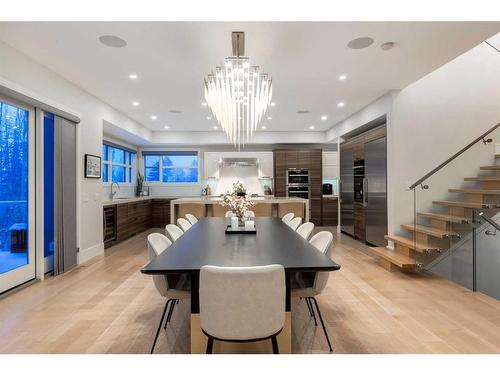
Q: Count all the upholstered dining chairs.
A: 10